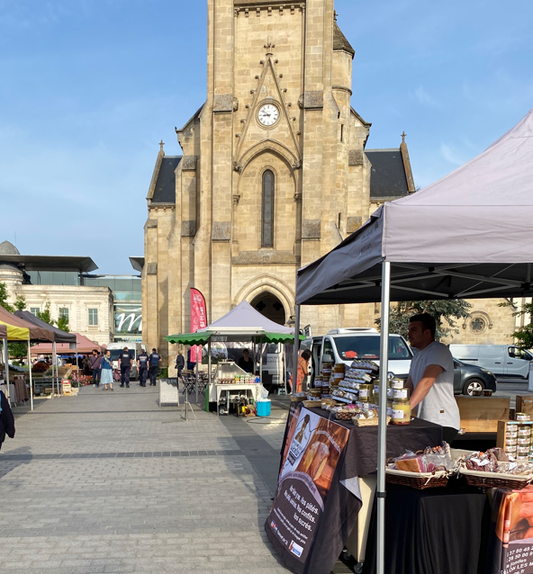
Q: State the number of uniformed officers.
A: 3